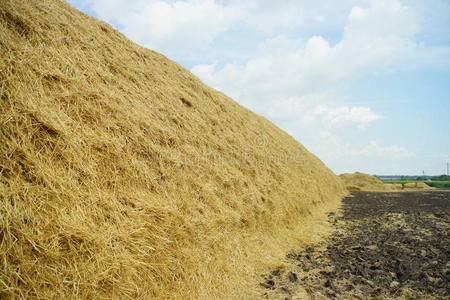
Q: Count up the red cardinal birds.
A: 0